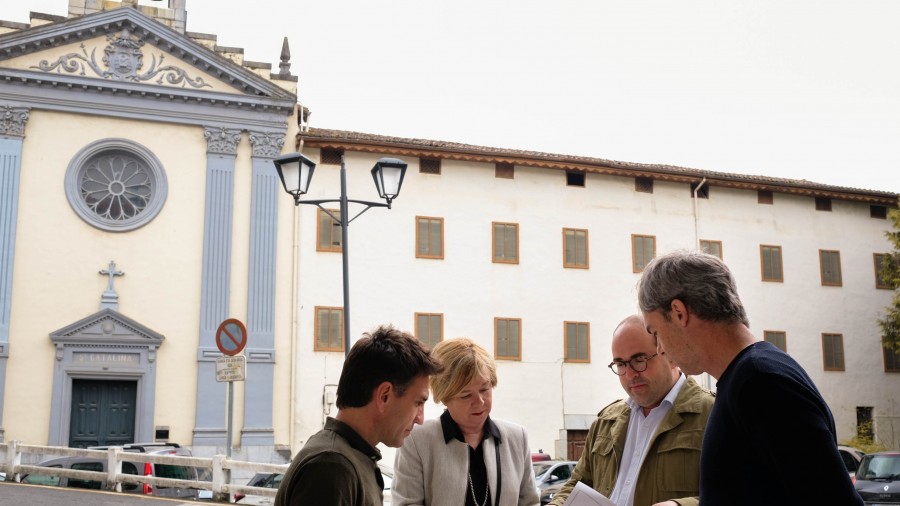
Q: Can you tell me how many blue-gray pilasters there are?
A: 3